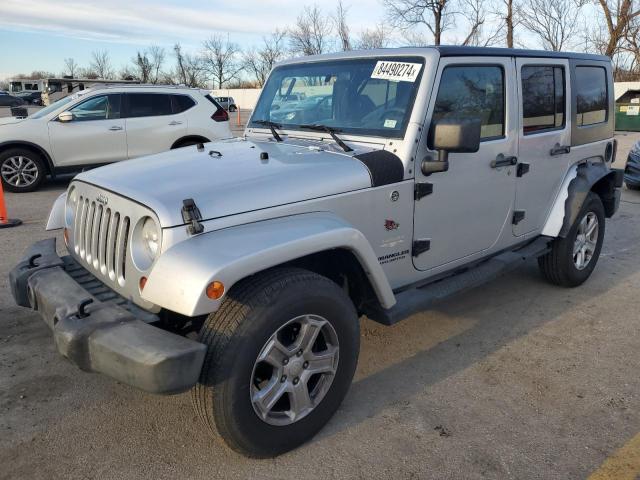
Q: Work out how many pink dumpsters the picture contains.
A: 0